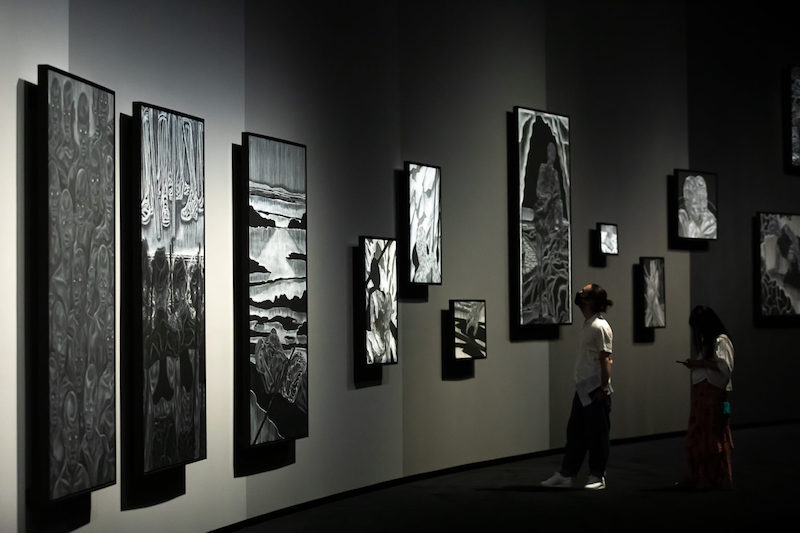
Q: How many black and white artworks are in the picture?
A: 12